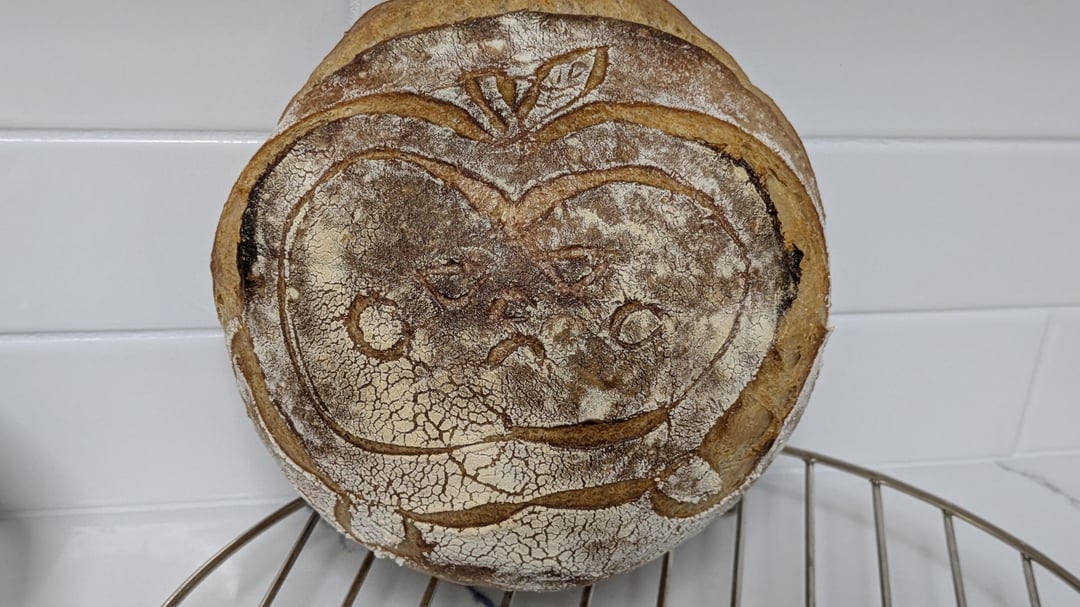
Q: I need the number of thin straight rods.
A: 11